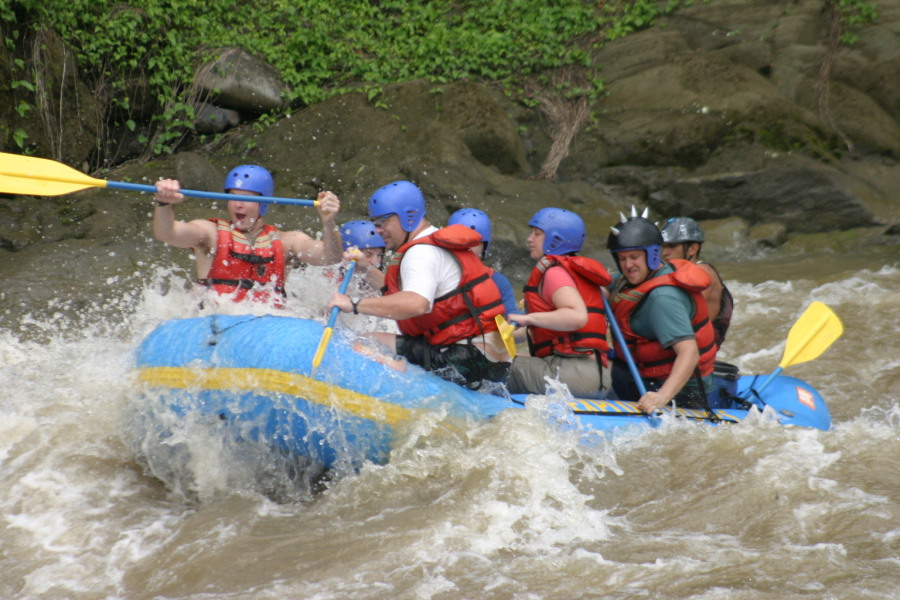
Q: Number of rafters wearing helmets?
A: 7